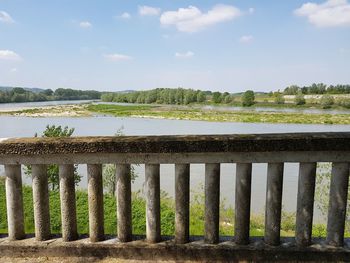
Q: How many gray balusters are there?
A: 12